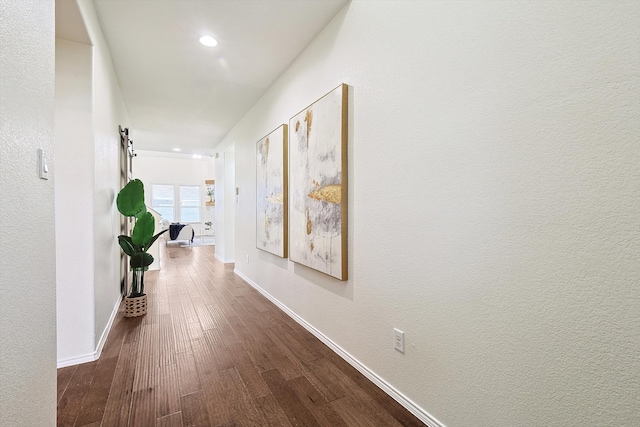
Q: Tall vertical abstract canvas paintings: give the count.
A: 2